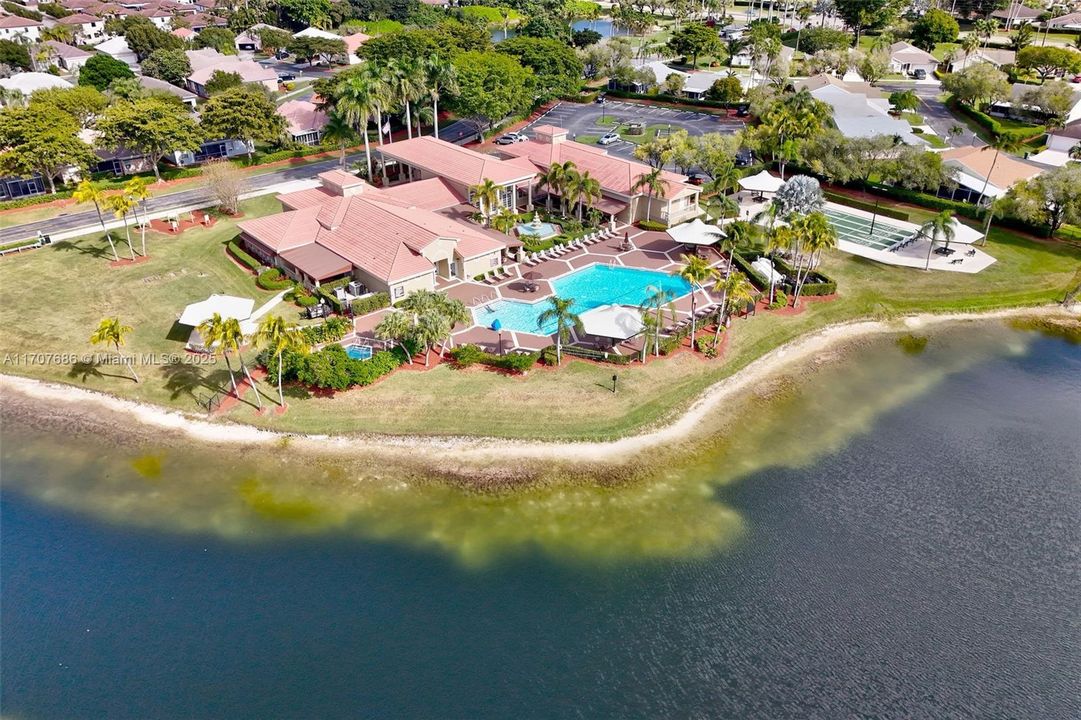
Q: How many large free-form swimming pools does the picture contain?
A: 1